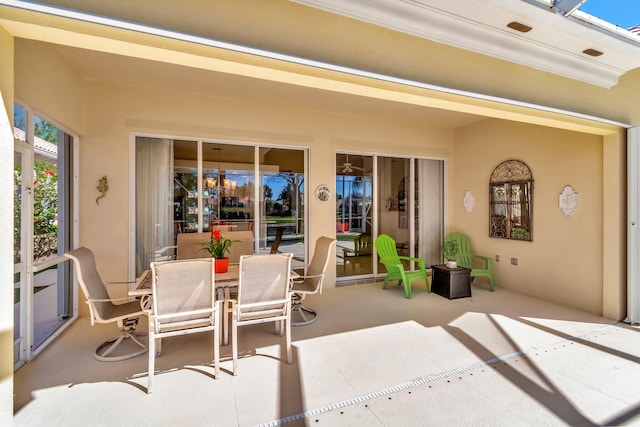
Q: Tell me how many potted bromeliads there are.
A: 1